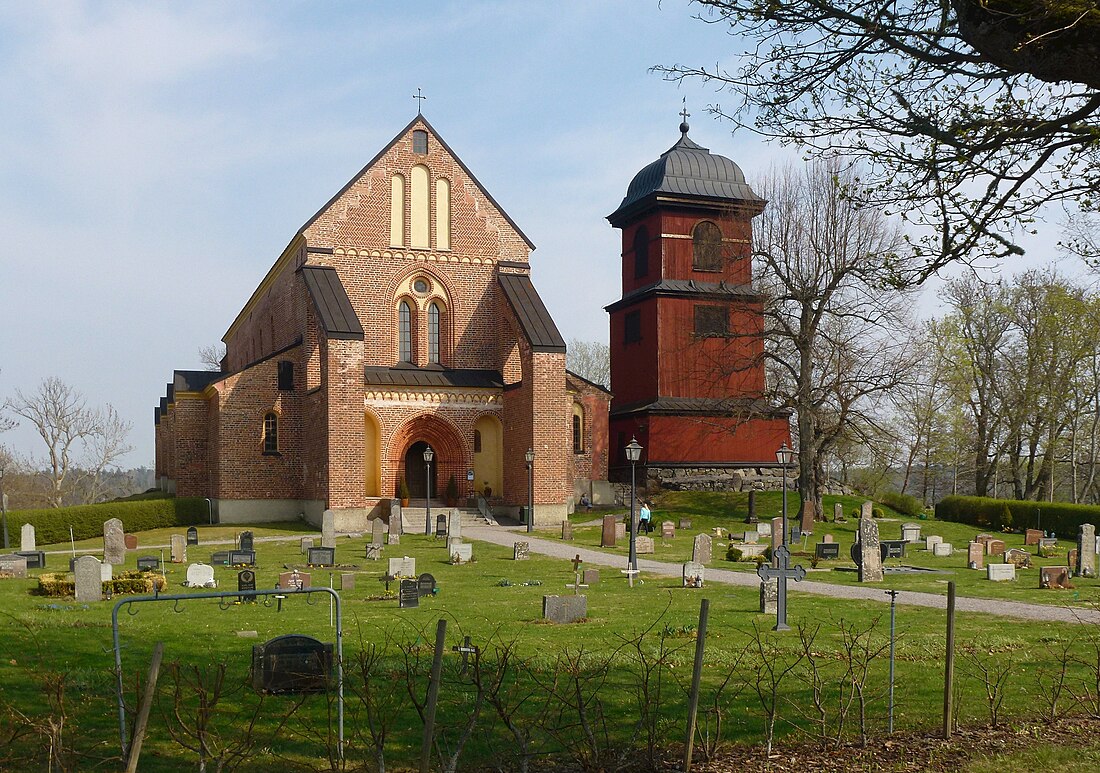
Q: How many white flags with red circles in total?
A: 0